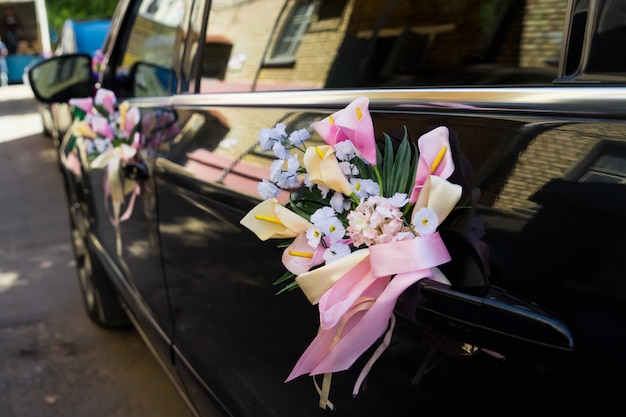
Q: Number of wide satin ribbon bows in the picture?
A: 2